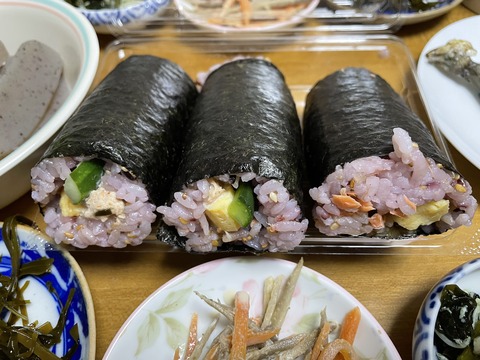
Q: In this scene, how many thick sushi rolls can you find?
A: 3